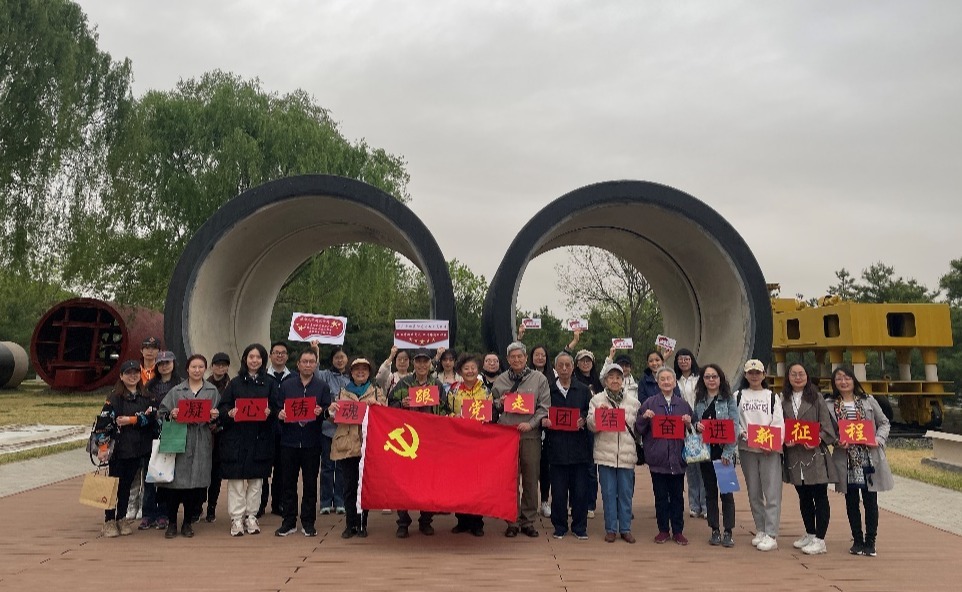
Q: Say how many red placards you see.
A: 14